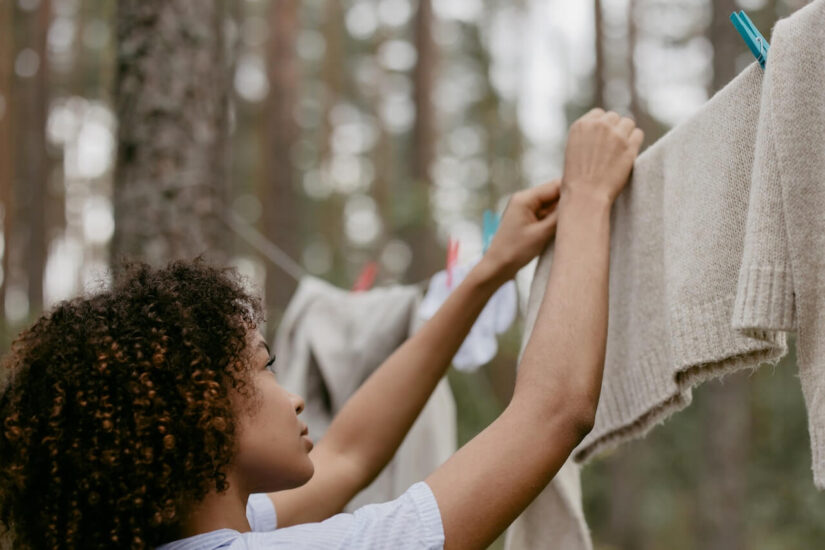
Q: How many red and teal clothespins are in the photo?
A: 4